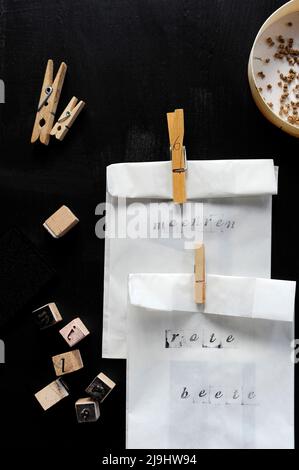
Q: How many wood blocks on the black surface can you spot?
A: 7